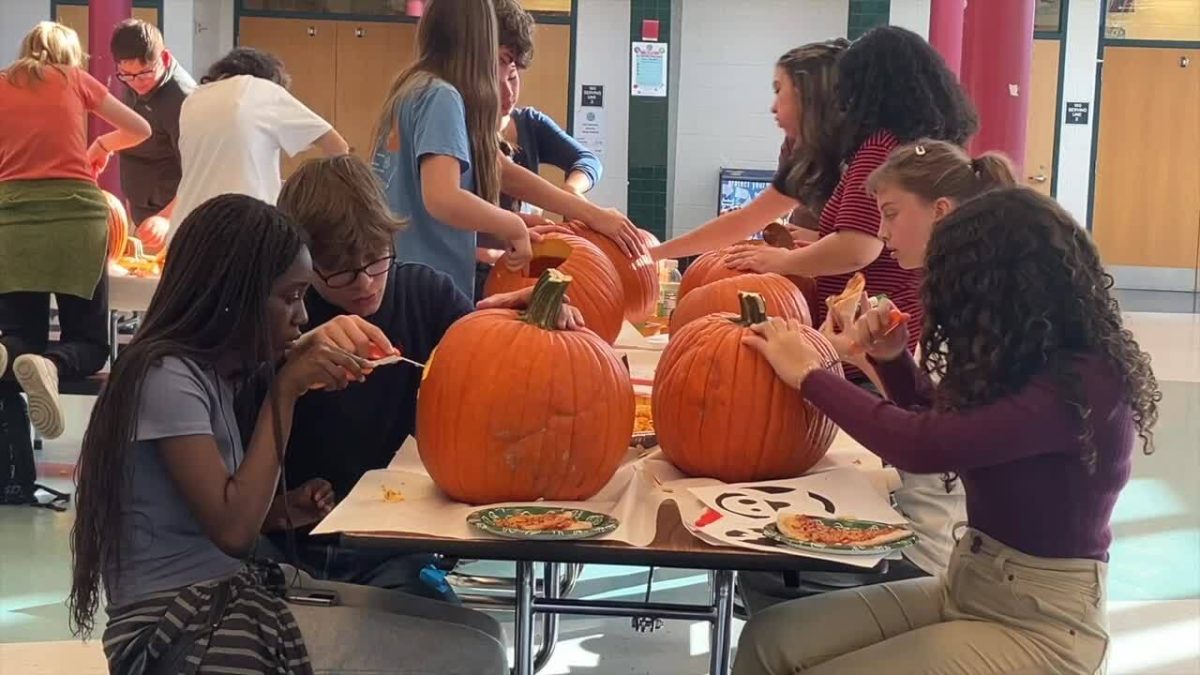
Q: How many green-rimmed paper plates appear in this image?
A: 2